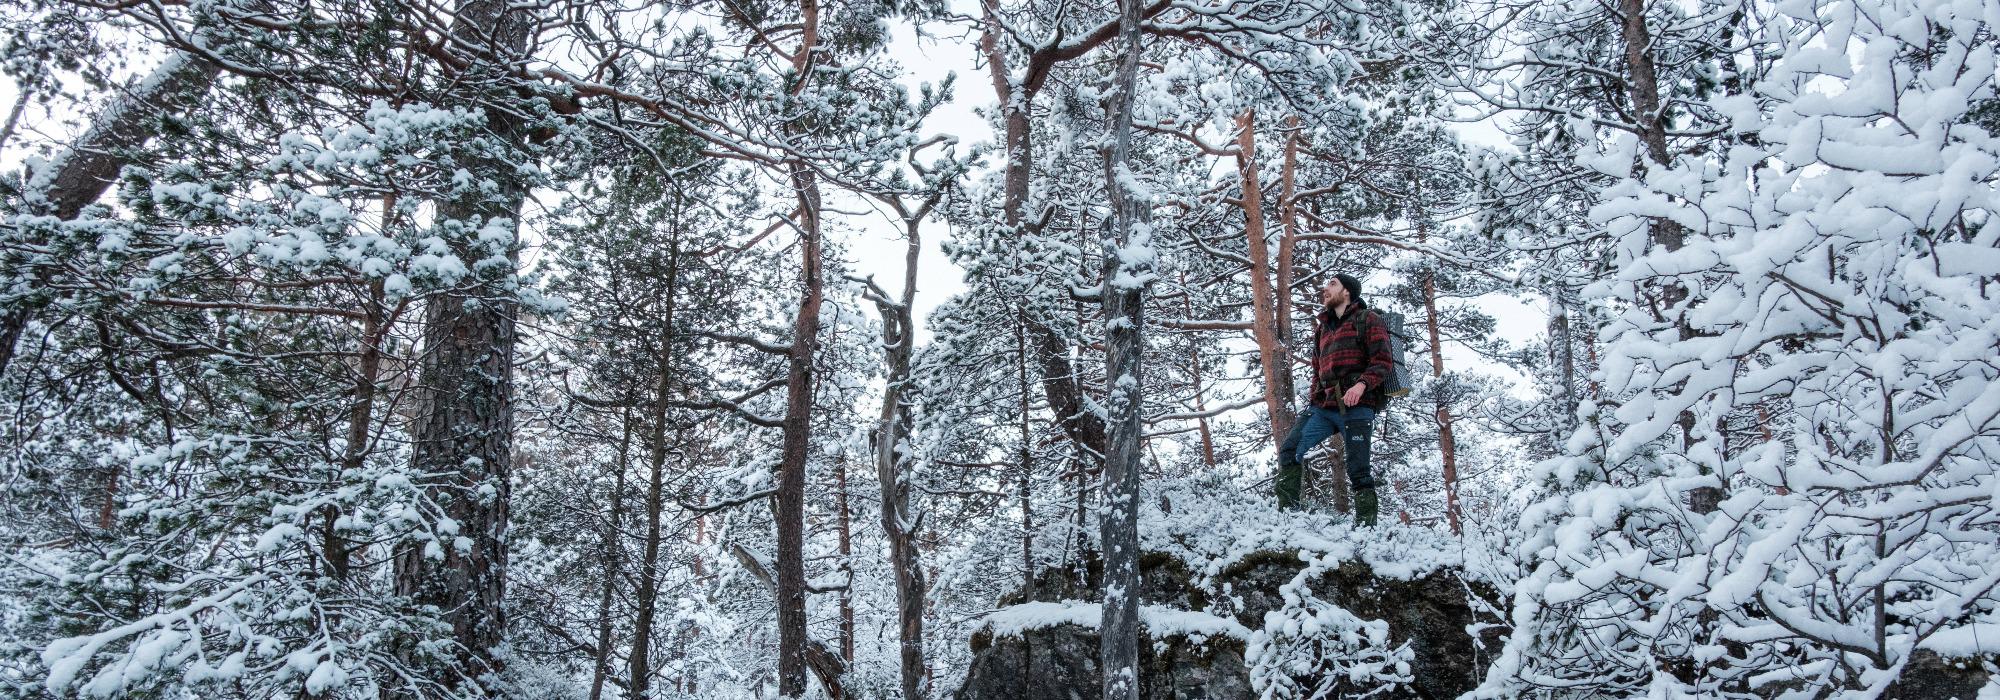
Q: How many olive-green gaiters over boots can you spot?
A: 2